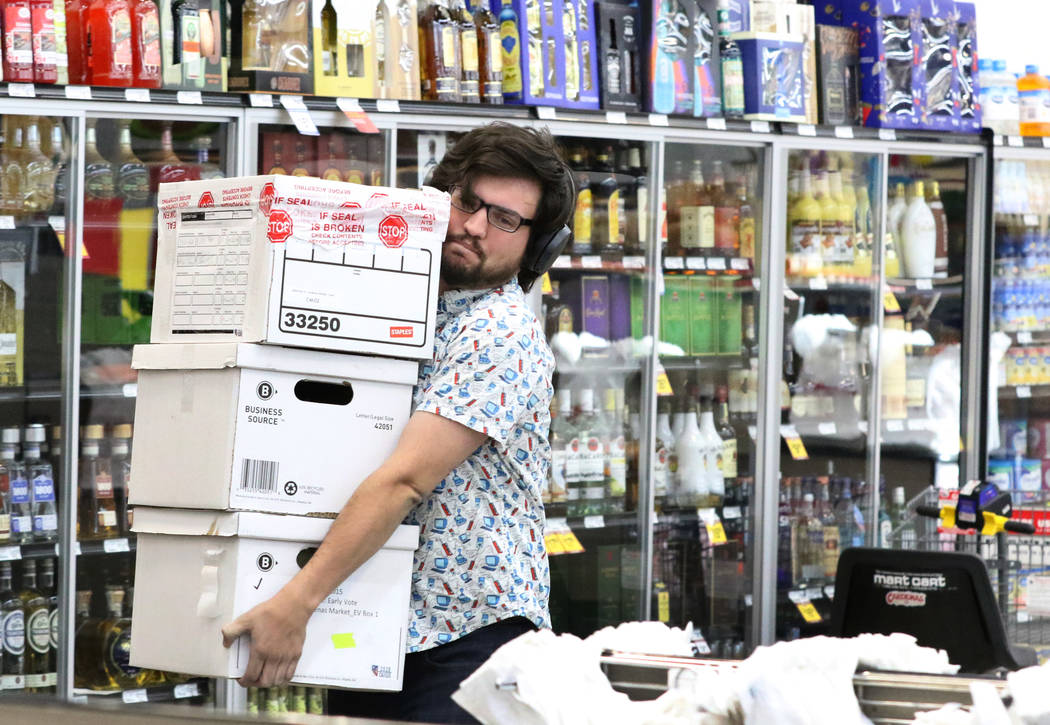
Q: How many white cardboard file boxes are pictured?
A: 3